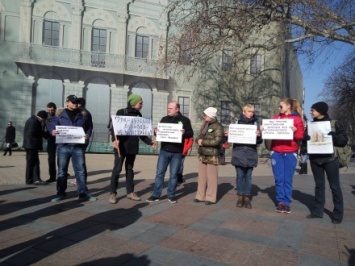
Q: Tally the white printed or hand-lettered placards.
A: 6